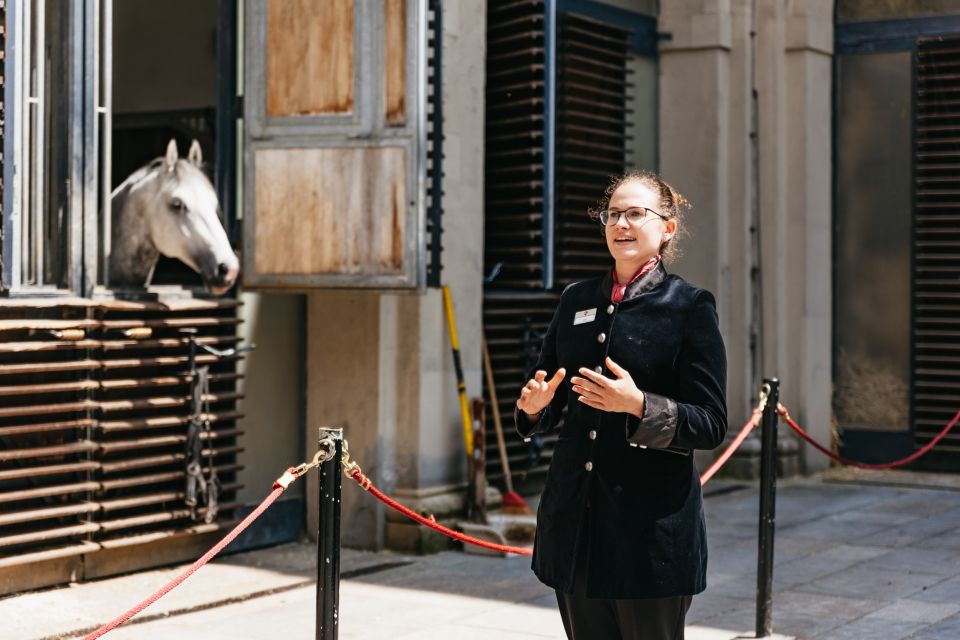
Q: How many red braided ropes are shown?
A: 3